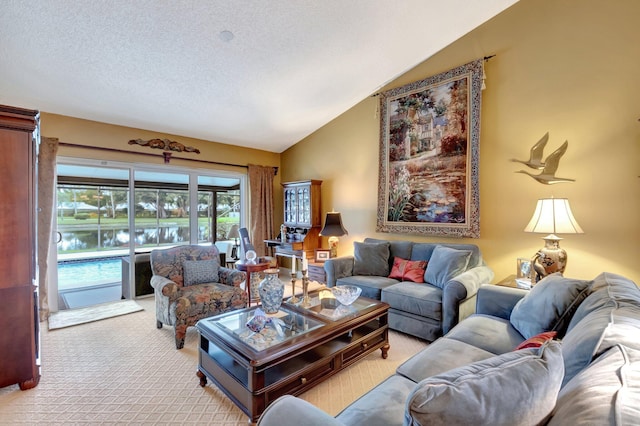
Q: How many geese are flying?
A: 2